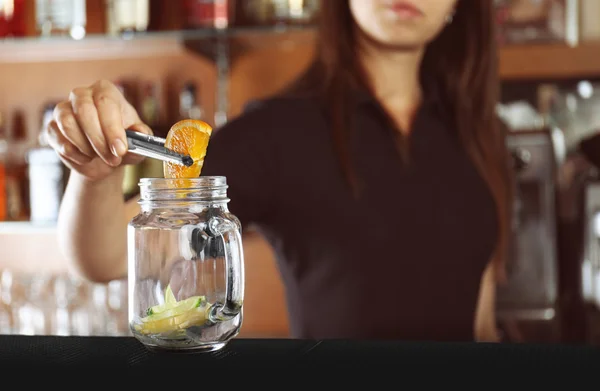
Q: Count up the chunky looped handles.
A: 1